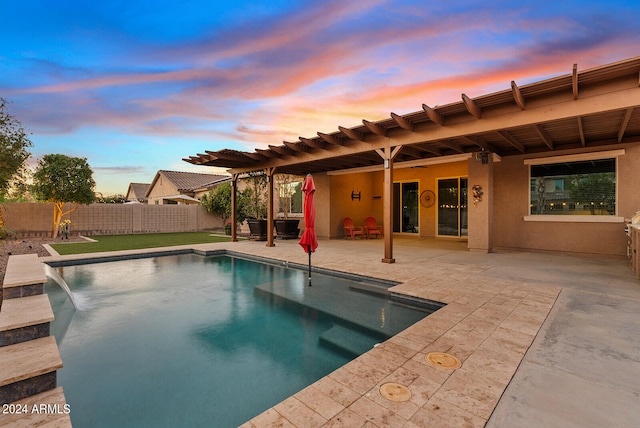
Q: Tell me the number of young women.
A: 0